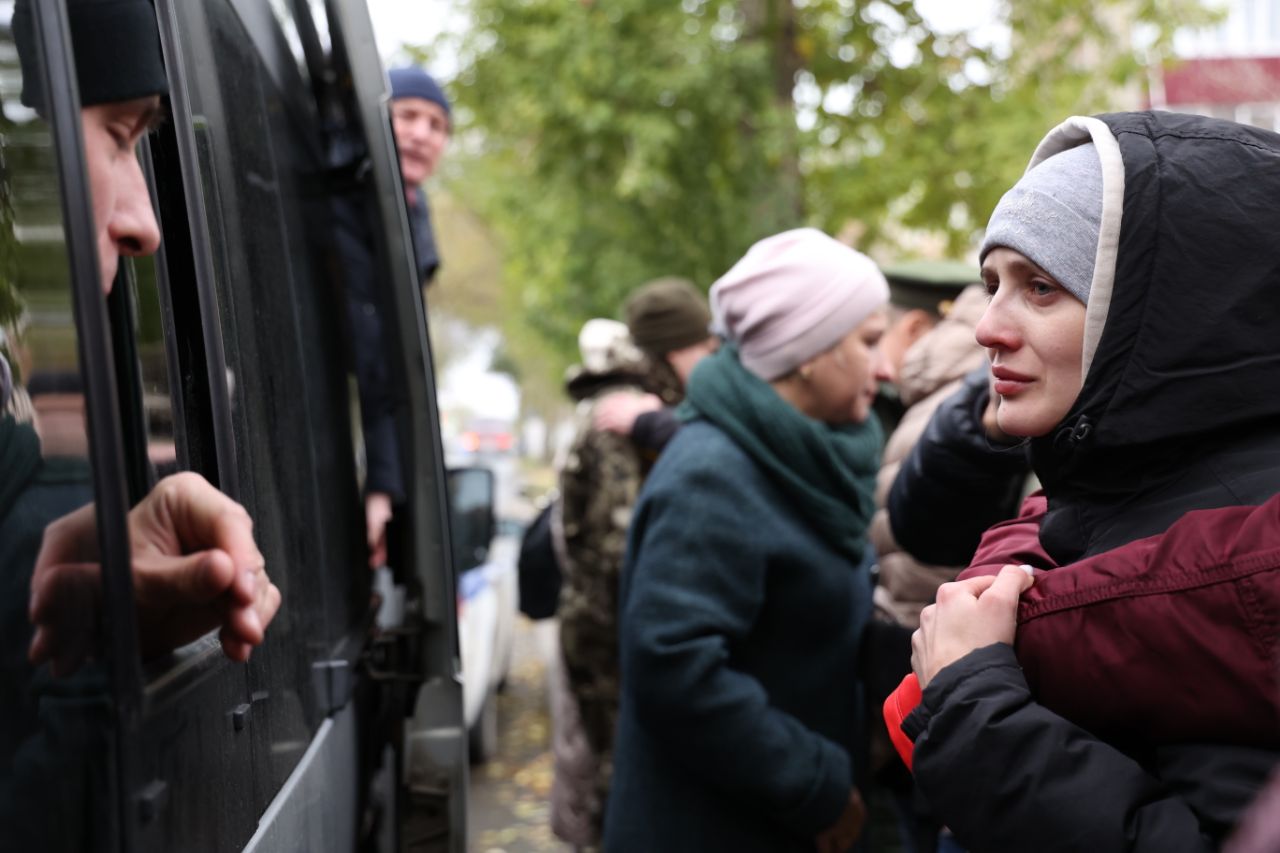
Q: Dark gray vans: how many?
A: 1